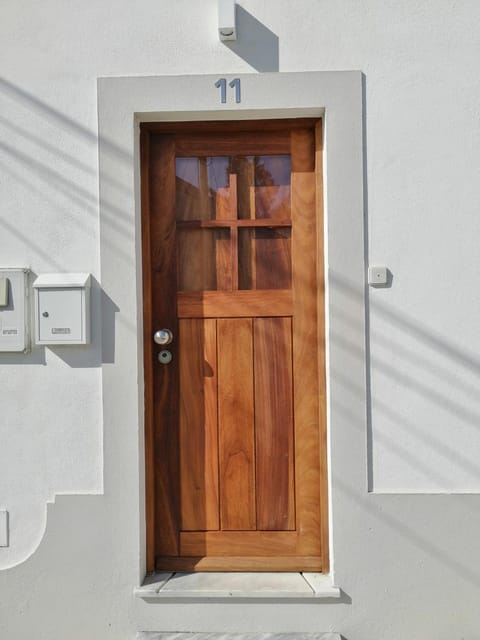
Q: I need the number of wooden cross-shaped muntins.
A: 1